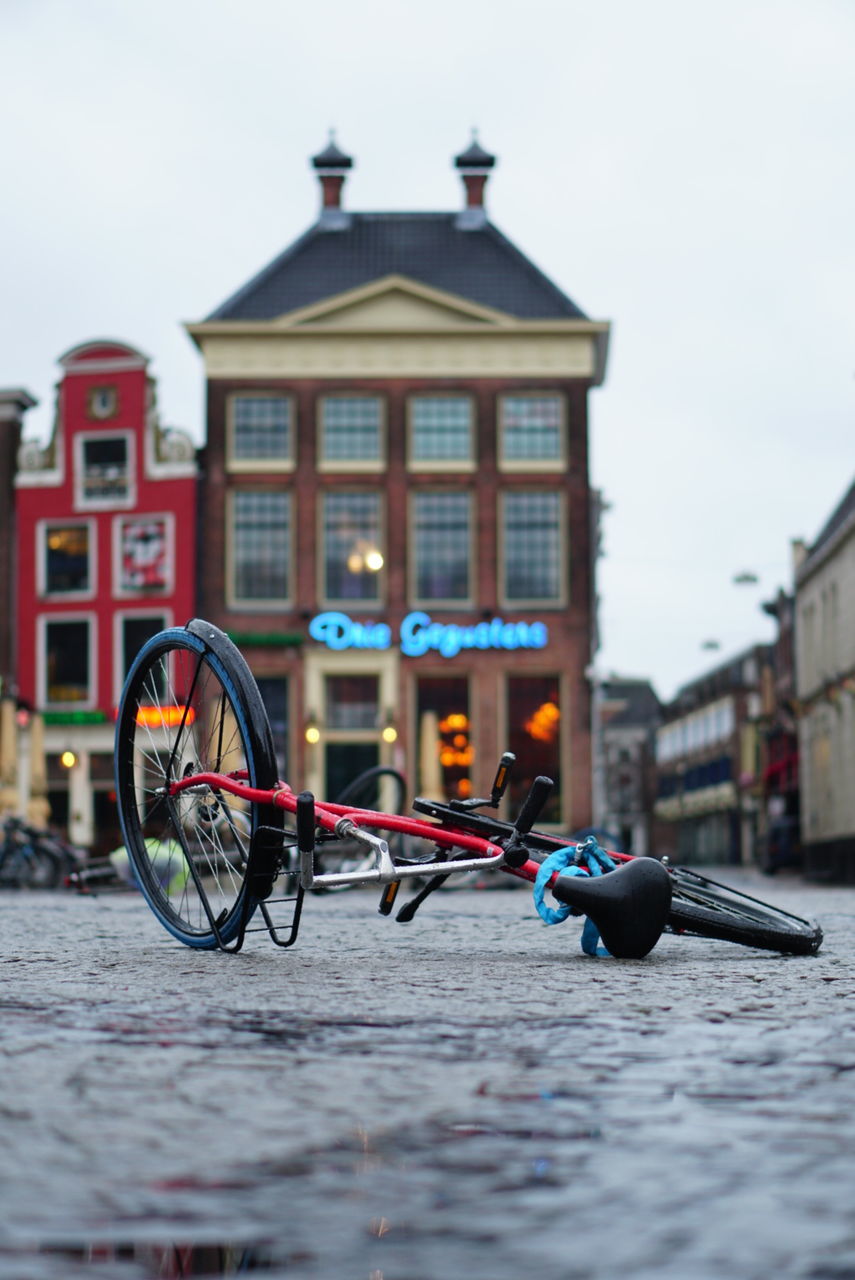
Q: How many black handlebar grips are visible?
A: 2